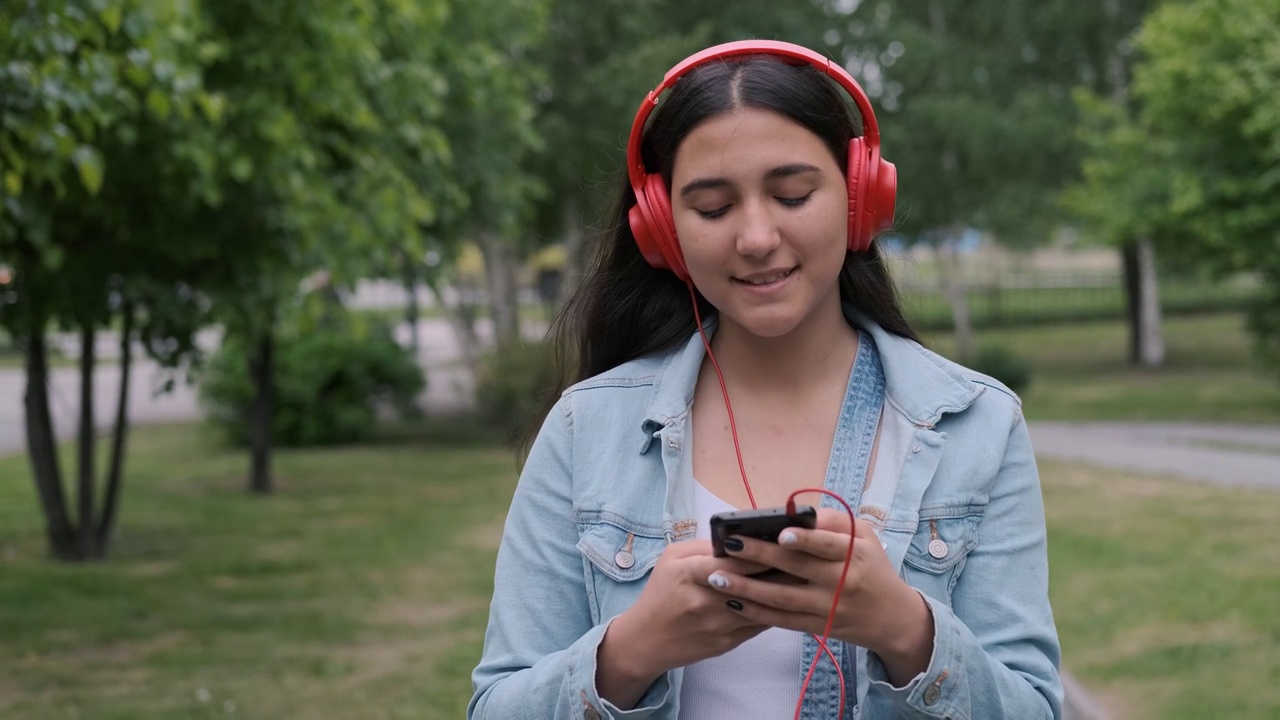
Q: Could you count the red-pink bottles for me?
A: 0